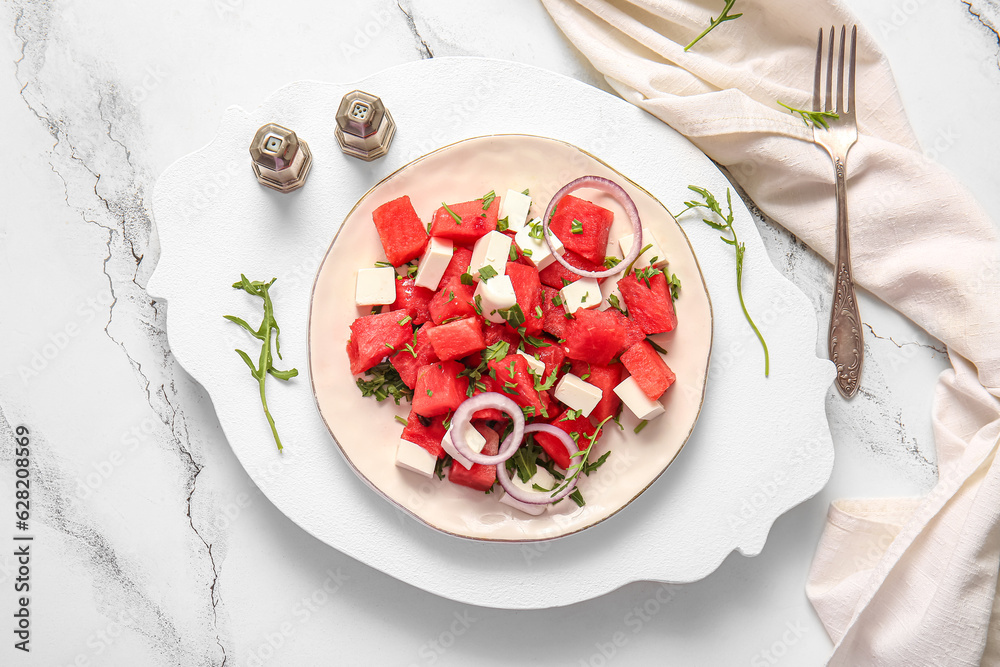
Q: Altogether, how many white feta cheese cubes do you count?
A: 14